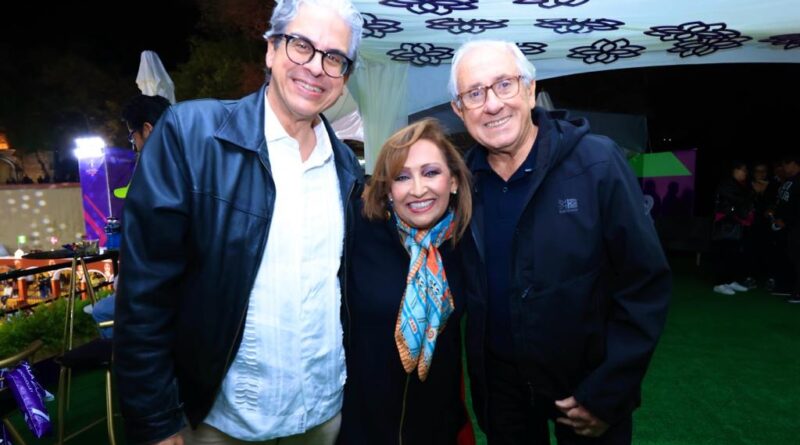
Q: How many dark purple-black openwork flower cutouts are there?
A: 11